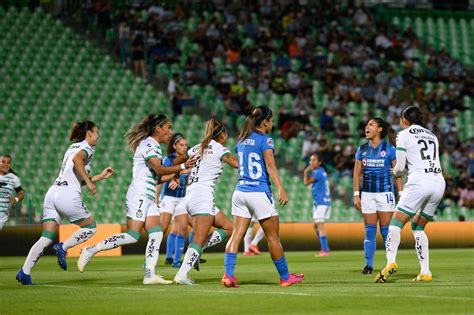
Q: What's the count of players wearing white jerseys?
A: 5